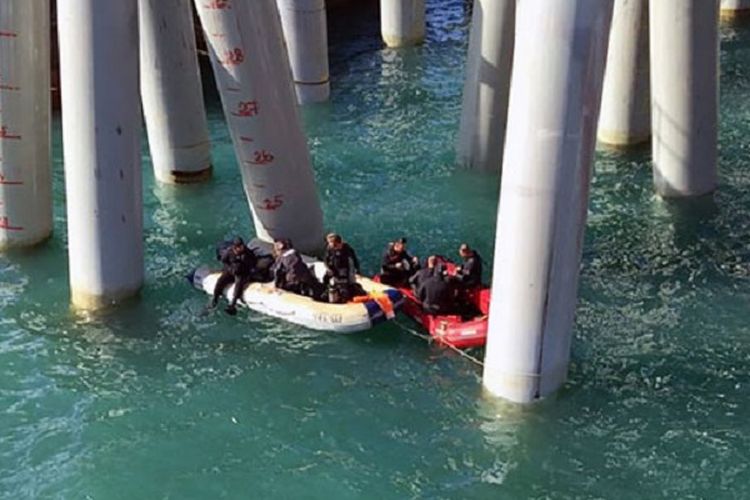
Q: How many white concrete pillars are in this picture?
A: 11